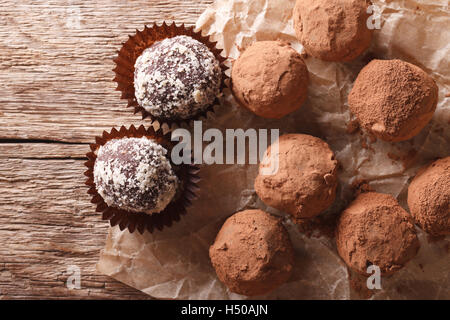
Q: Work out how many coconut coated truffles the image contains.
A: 2